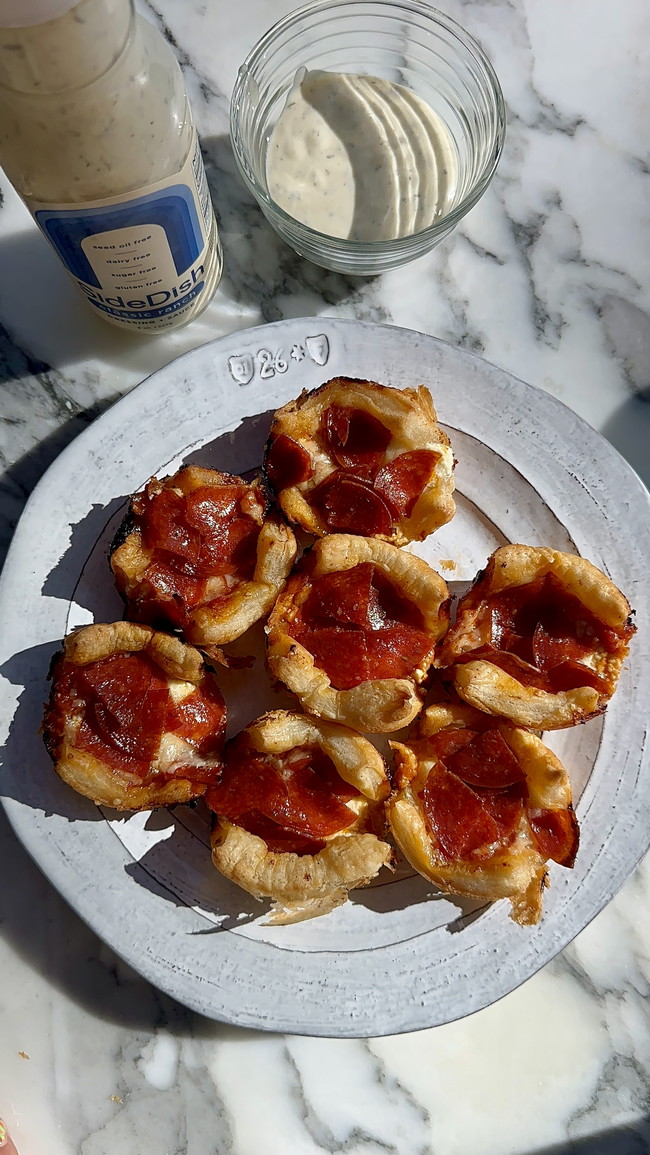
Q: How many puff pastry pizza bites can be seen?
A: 7